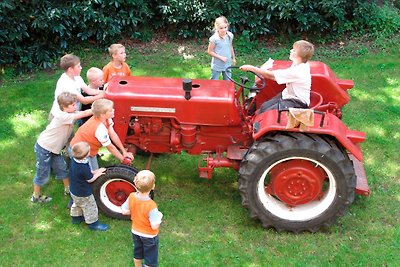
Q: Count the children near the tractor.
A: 9